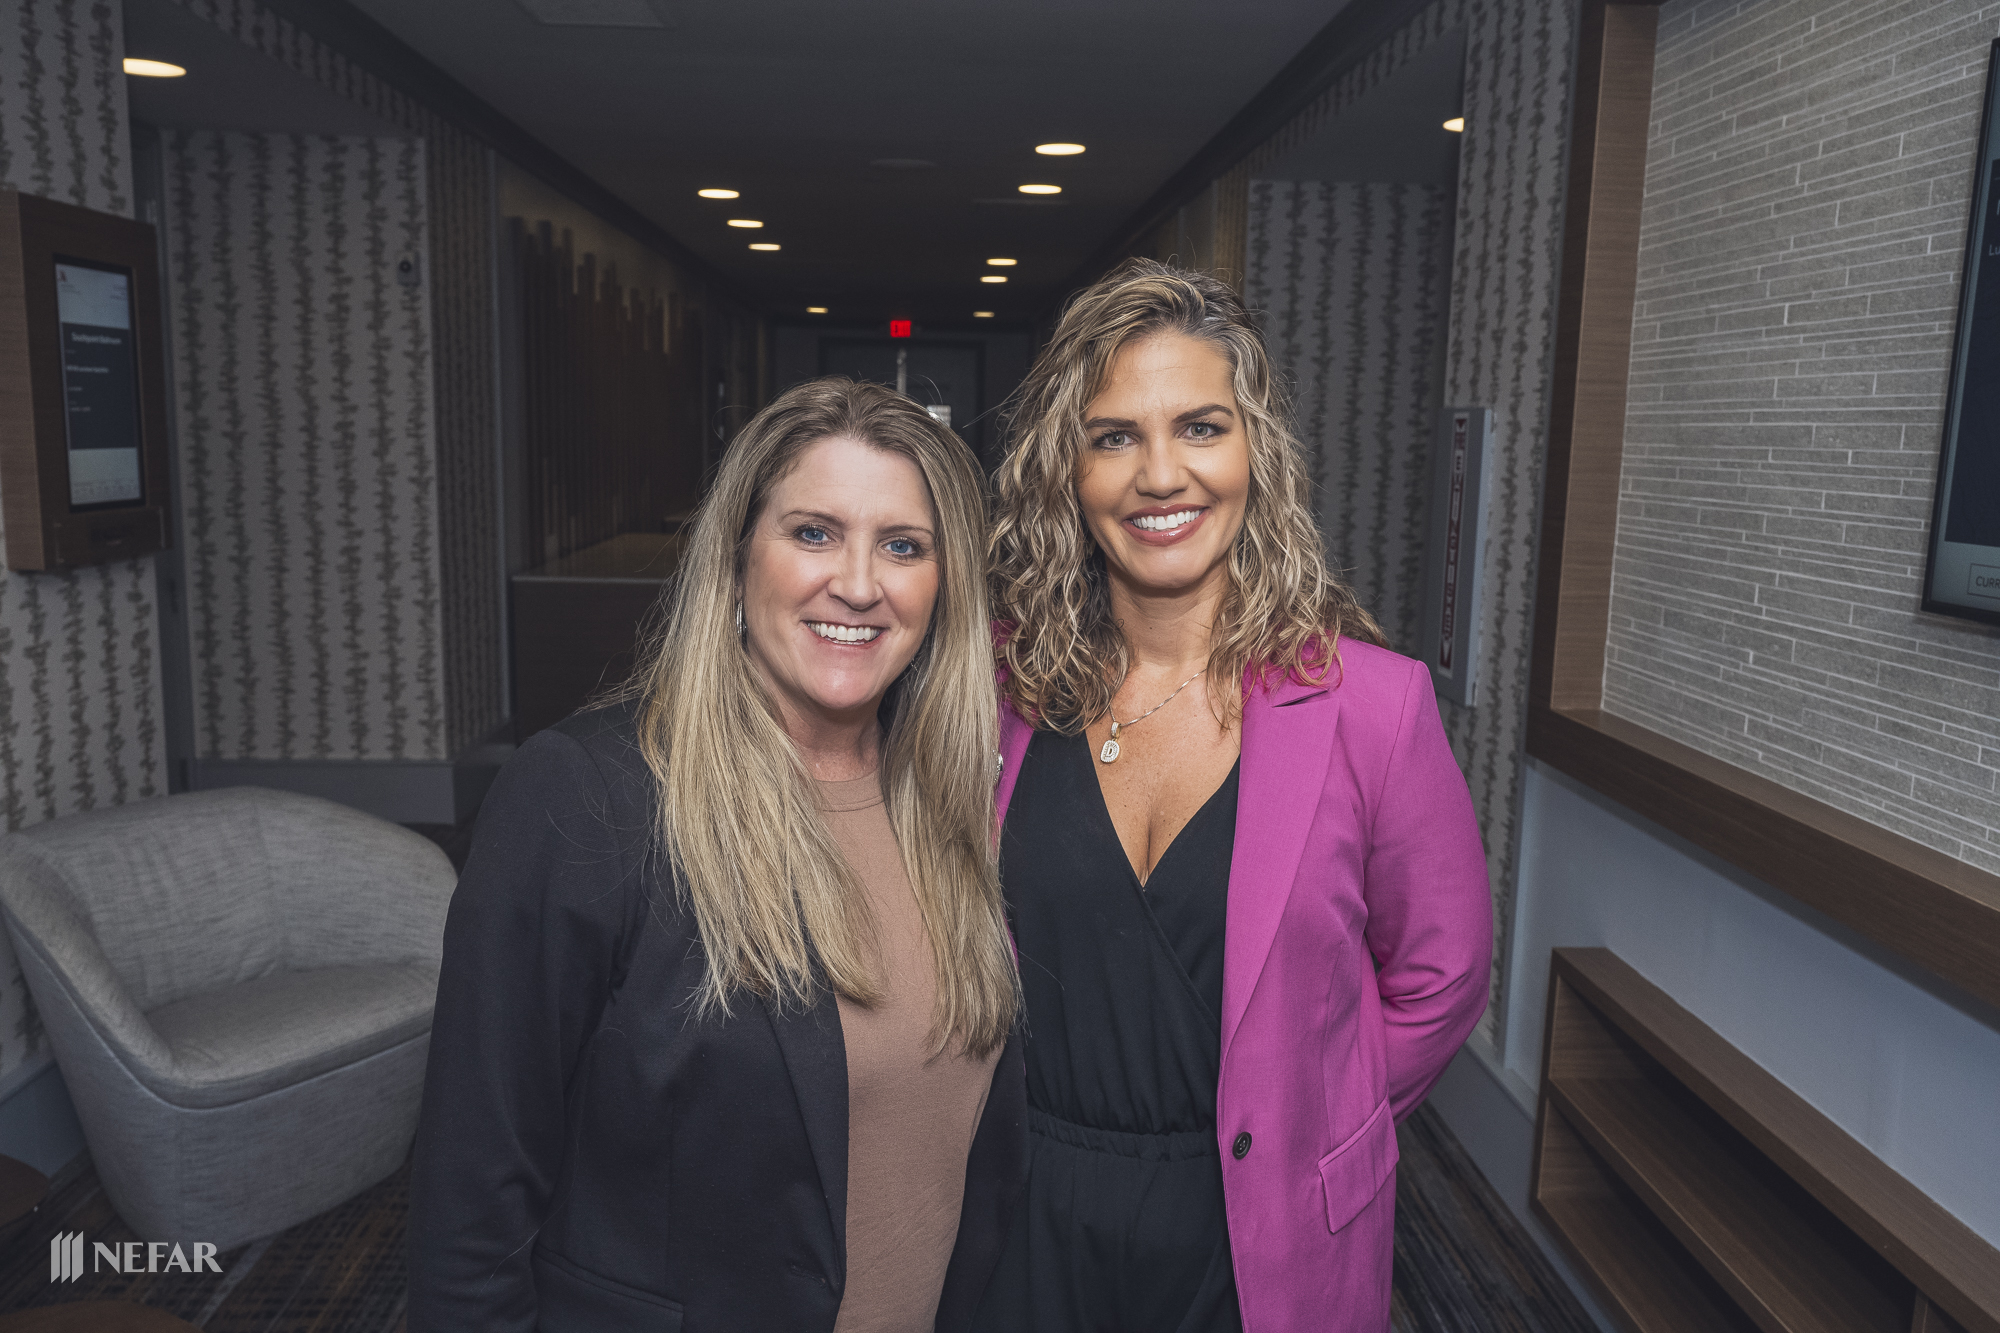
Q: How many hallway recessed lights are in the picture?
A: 11